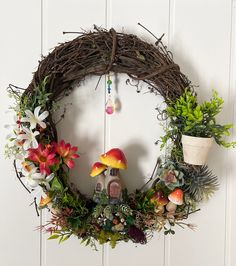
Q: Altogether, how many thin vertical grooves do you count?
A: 4